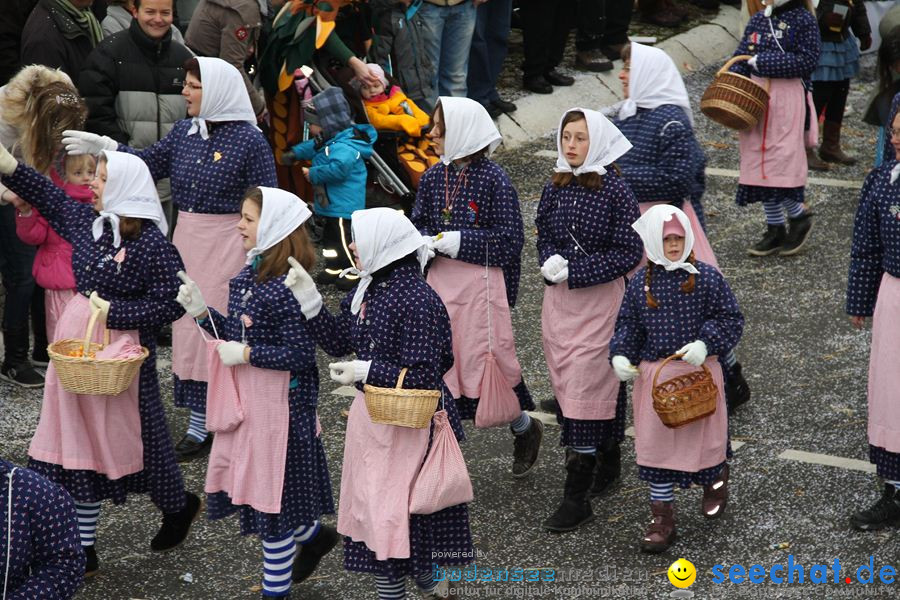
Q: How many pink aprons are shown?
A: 10